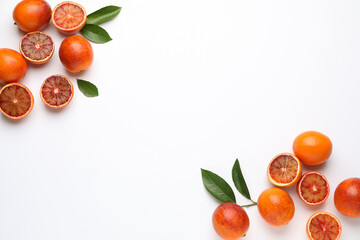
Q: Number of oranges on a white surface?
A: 14